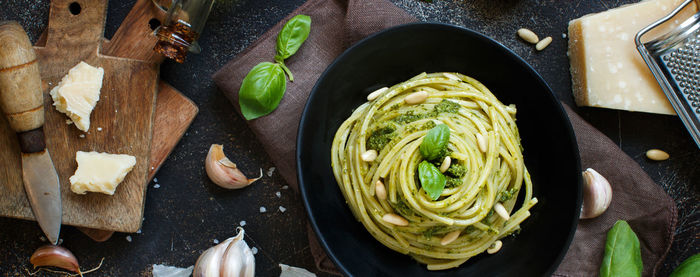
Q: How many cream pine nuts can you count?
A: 14